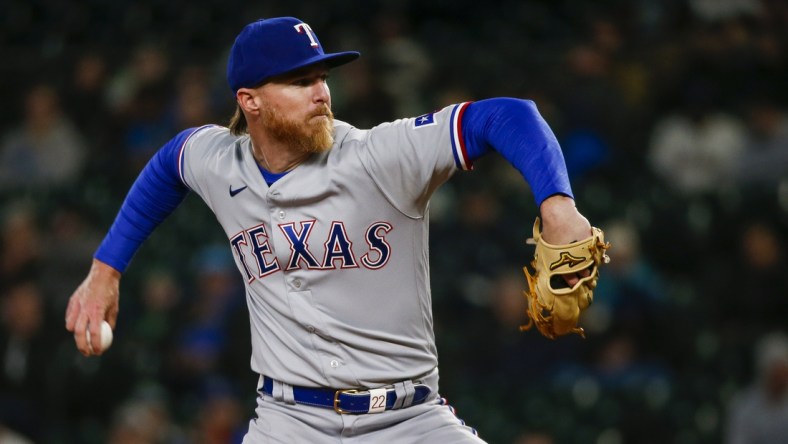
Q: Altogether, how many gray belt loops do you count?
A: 4